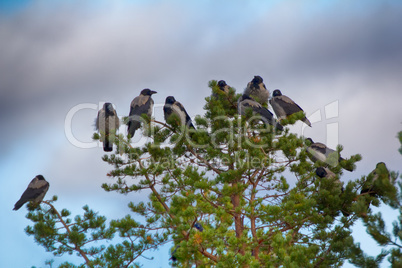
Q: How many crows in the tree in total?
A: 11